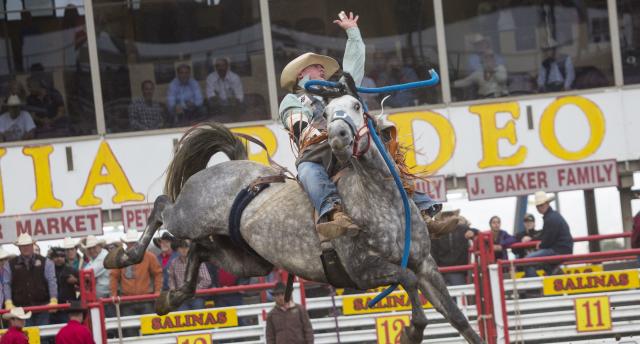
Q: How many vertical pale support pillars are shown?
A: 4